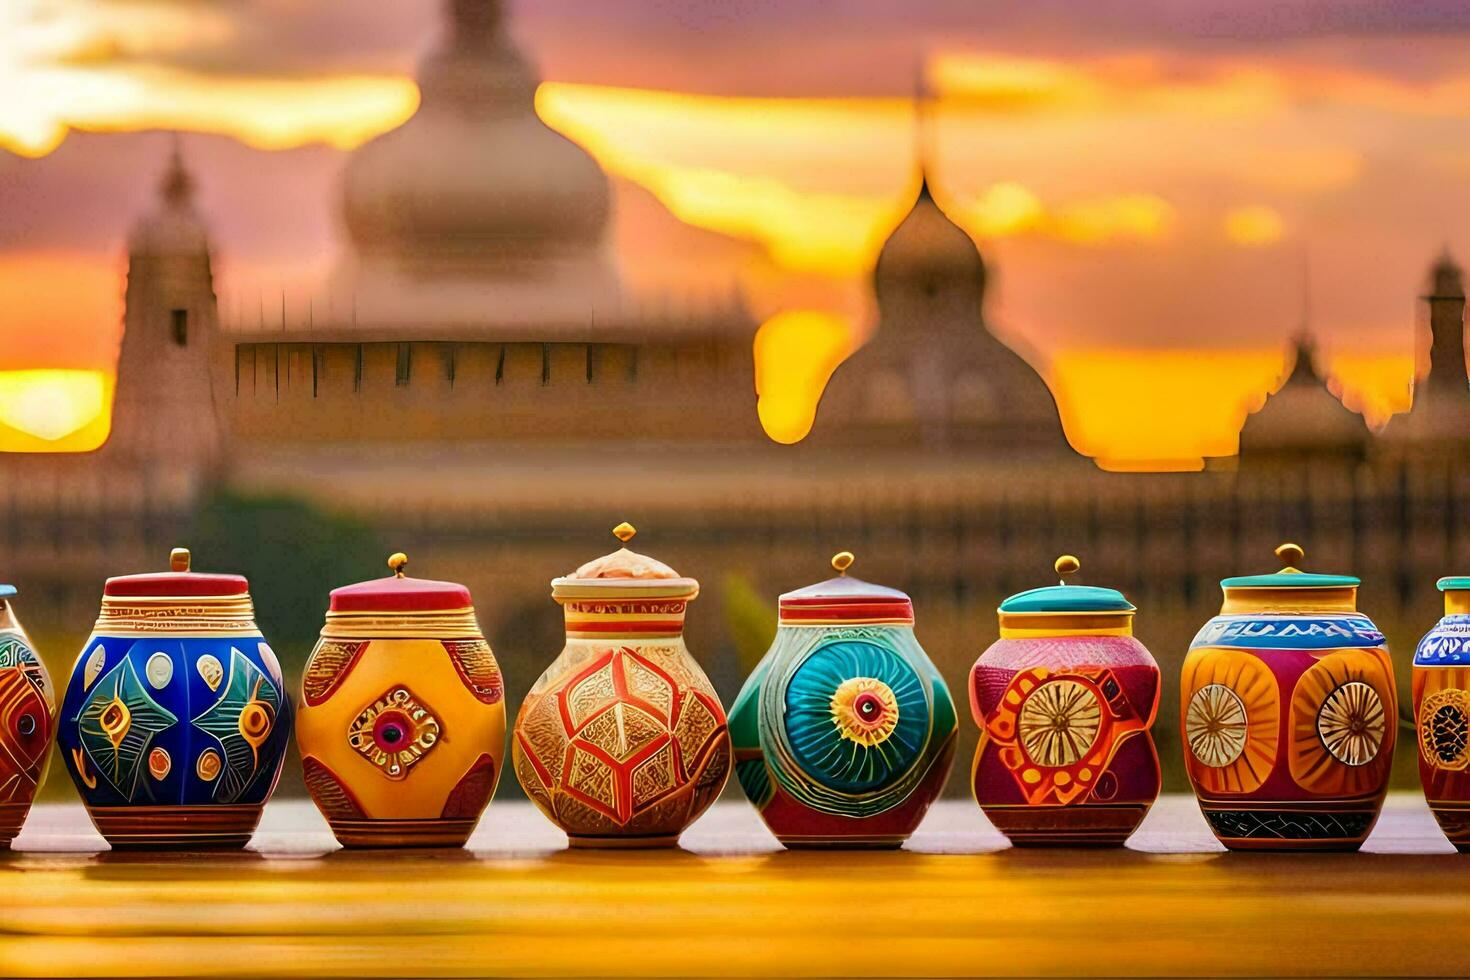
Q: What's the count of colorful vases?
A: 8